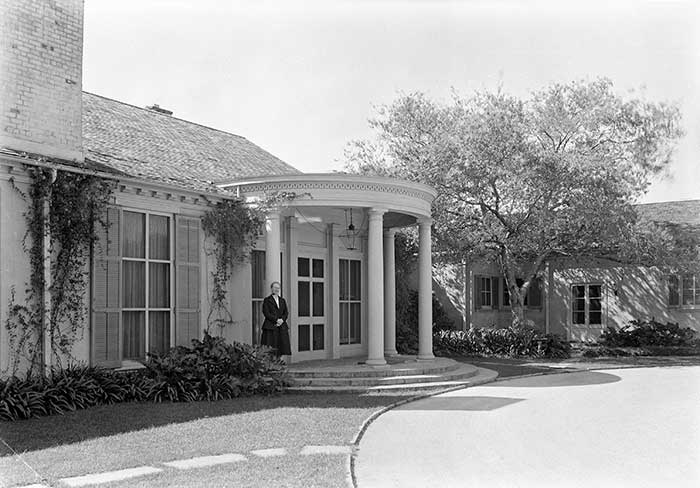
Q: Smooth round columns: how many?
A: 4